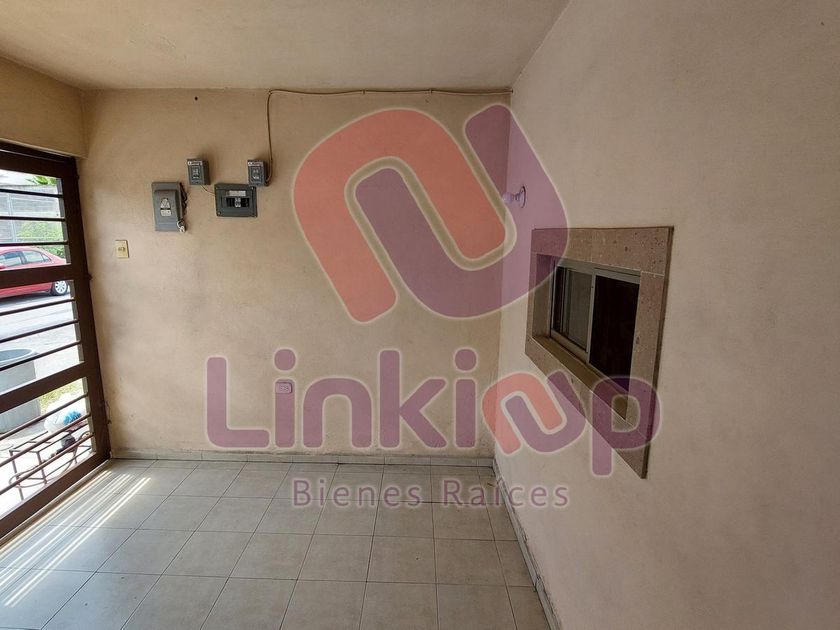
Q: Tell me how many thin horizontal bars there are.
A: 9